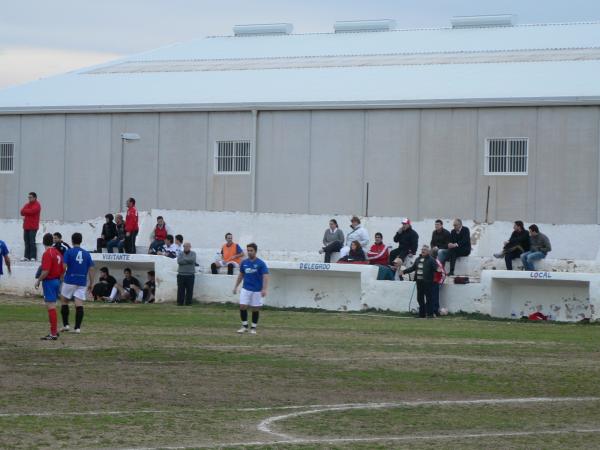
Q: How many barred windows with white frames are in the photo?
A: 3